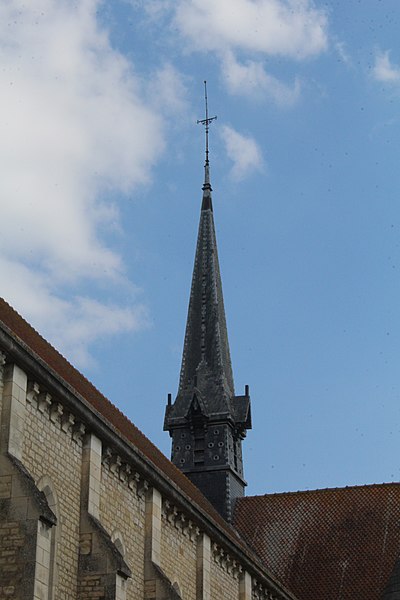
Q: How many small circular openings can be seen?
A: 8